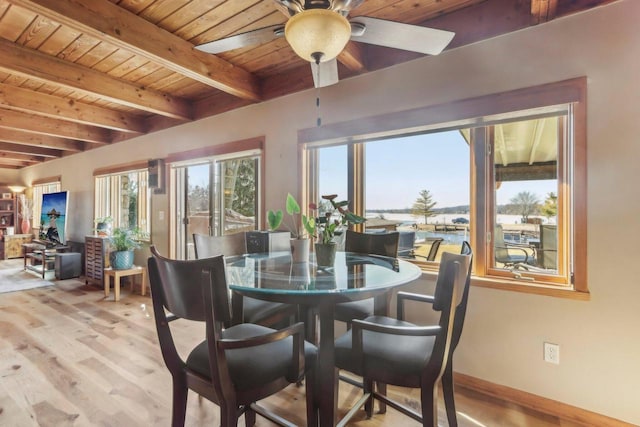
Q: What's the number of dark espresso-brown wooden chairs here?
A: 4